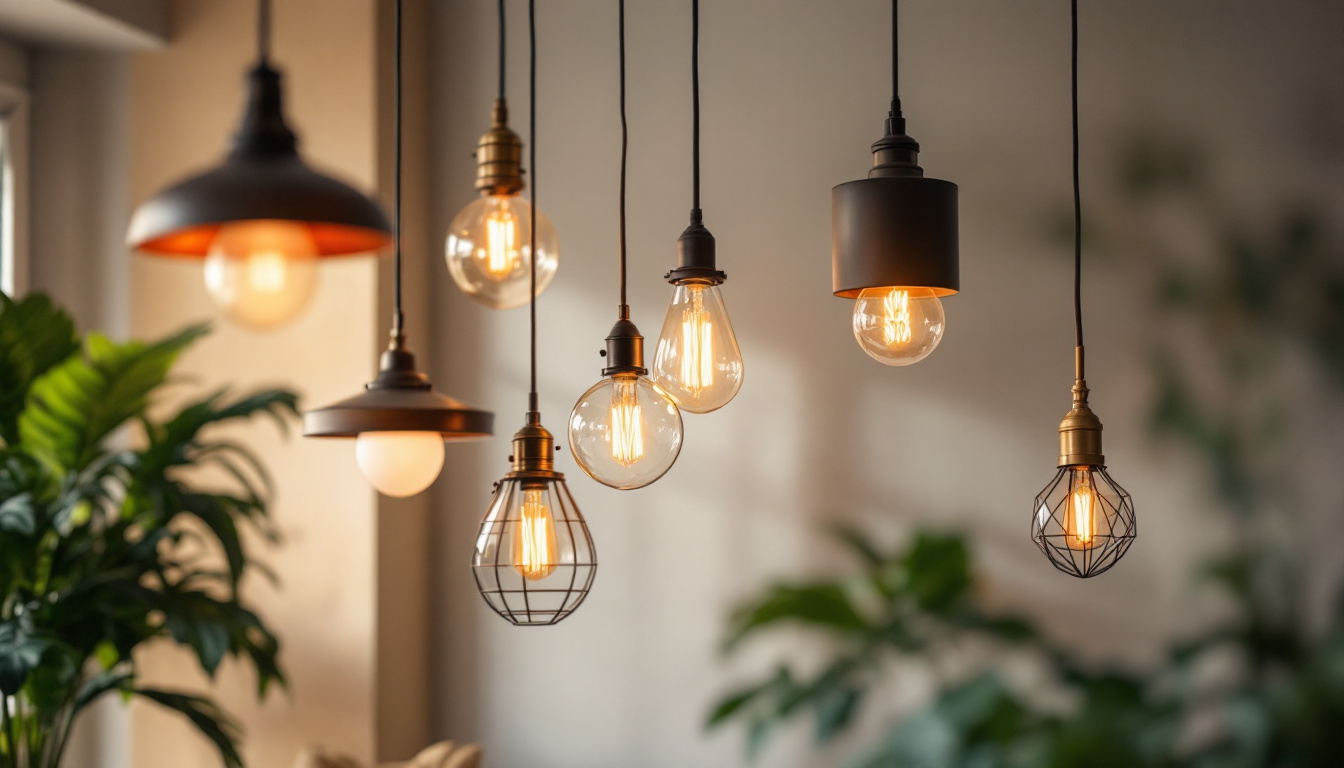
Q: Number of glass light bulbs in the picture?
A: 8